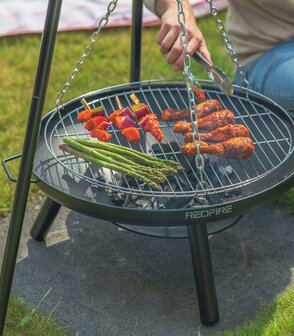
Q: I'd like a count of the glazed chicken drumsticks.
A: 4